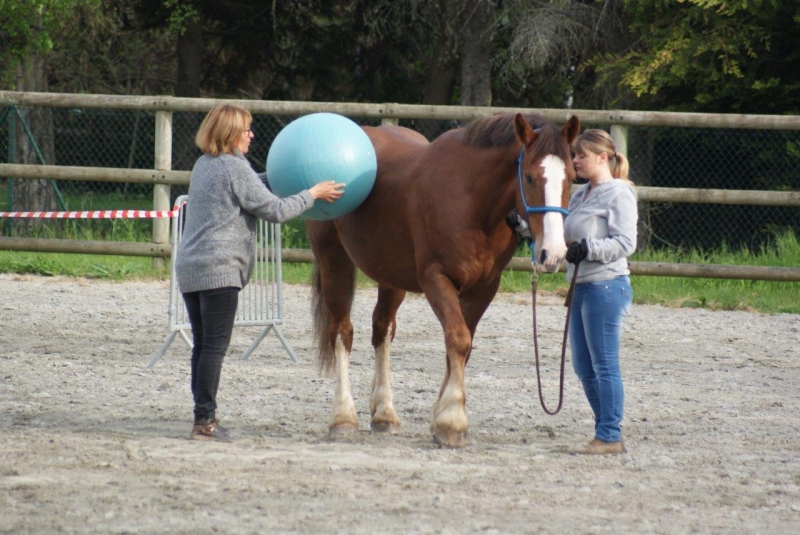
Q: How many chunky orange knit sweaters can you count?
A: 0